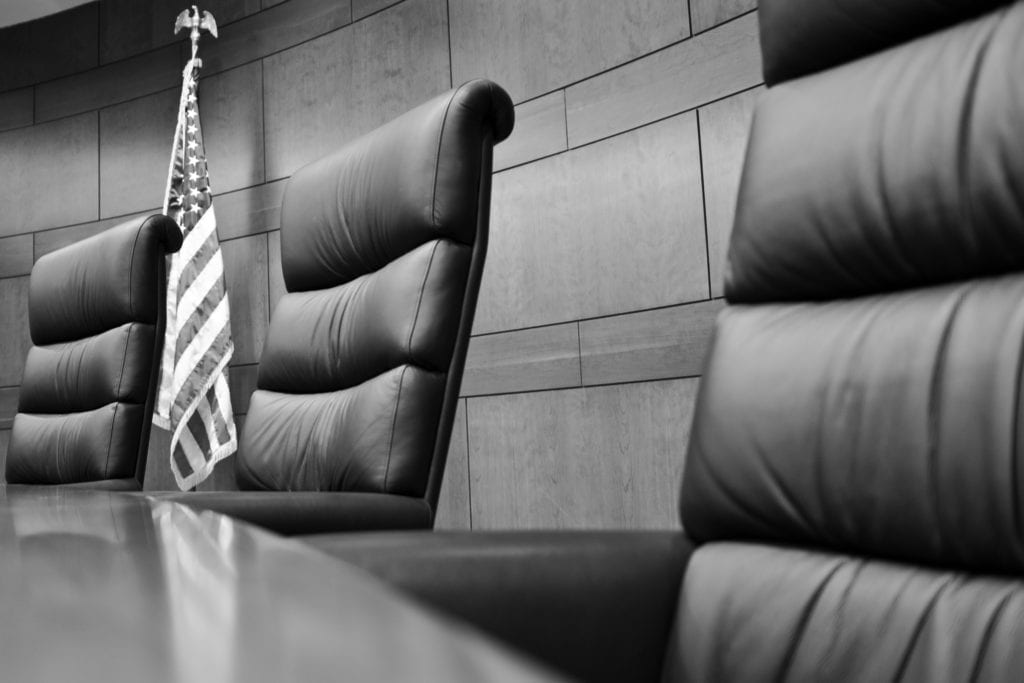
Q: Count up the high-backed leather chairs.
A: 3